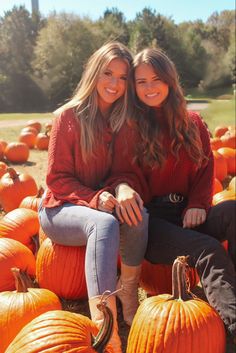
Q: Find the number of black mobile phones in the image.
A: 0